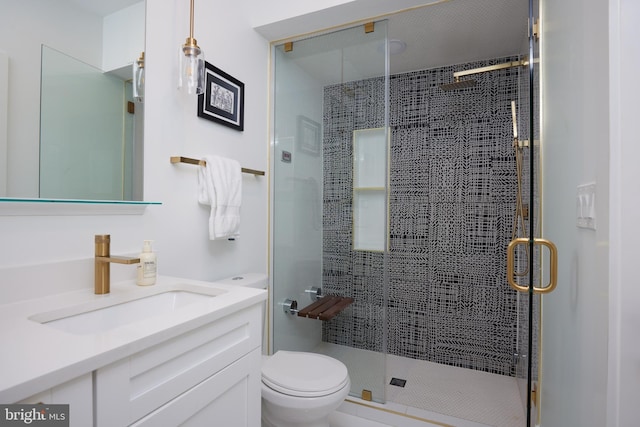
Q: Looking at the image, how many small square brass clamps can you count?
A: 3